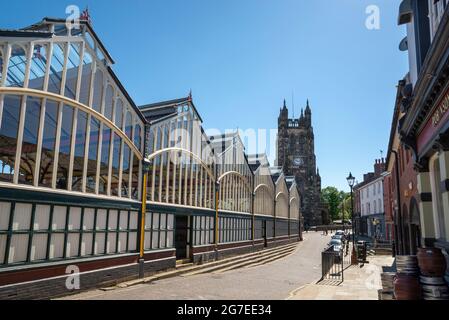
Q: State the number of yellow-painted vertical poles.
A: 2